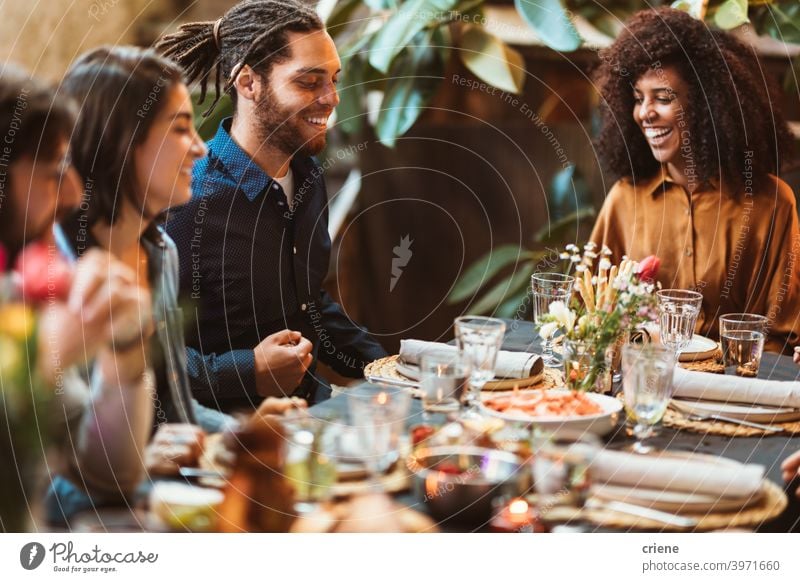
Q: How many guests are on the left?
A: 3